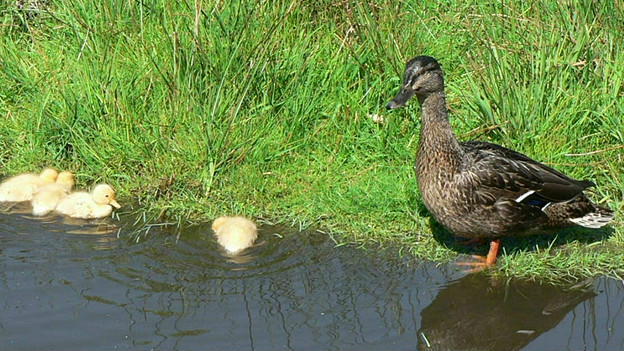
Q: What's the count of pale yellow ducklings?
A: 4